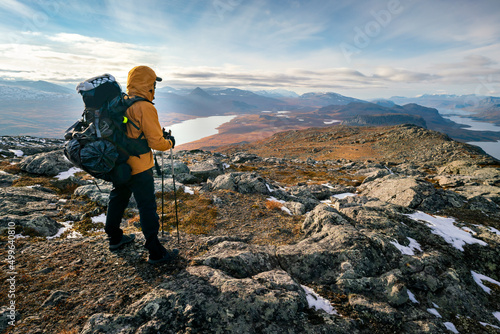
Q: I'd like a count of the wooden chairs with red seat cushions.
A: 0